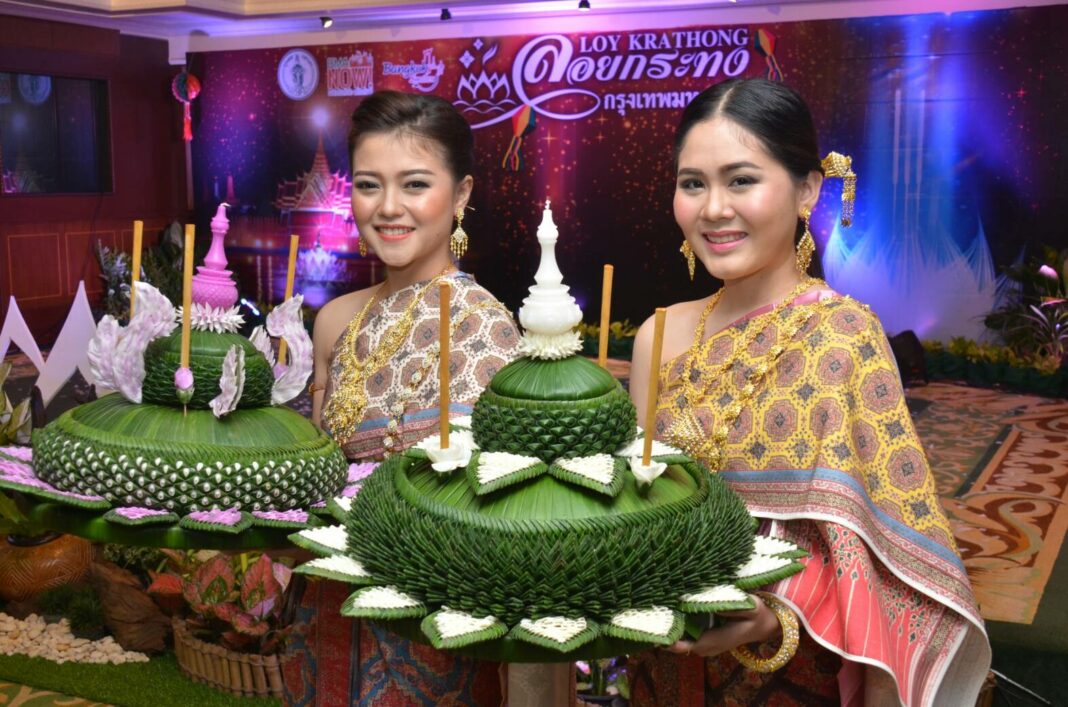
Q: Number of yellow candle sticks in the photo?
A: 6